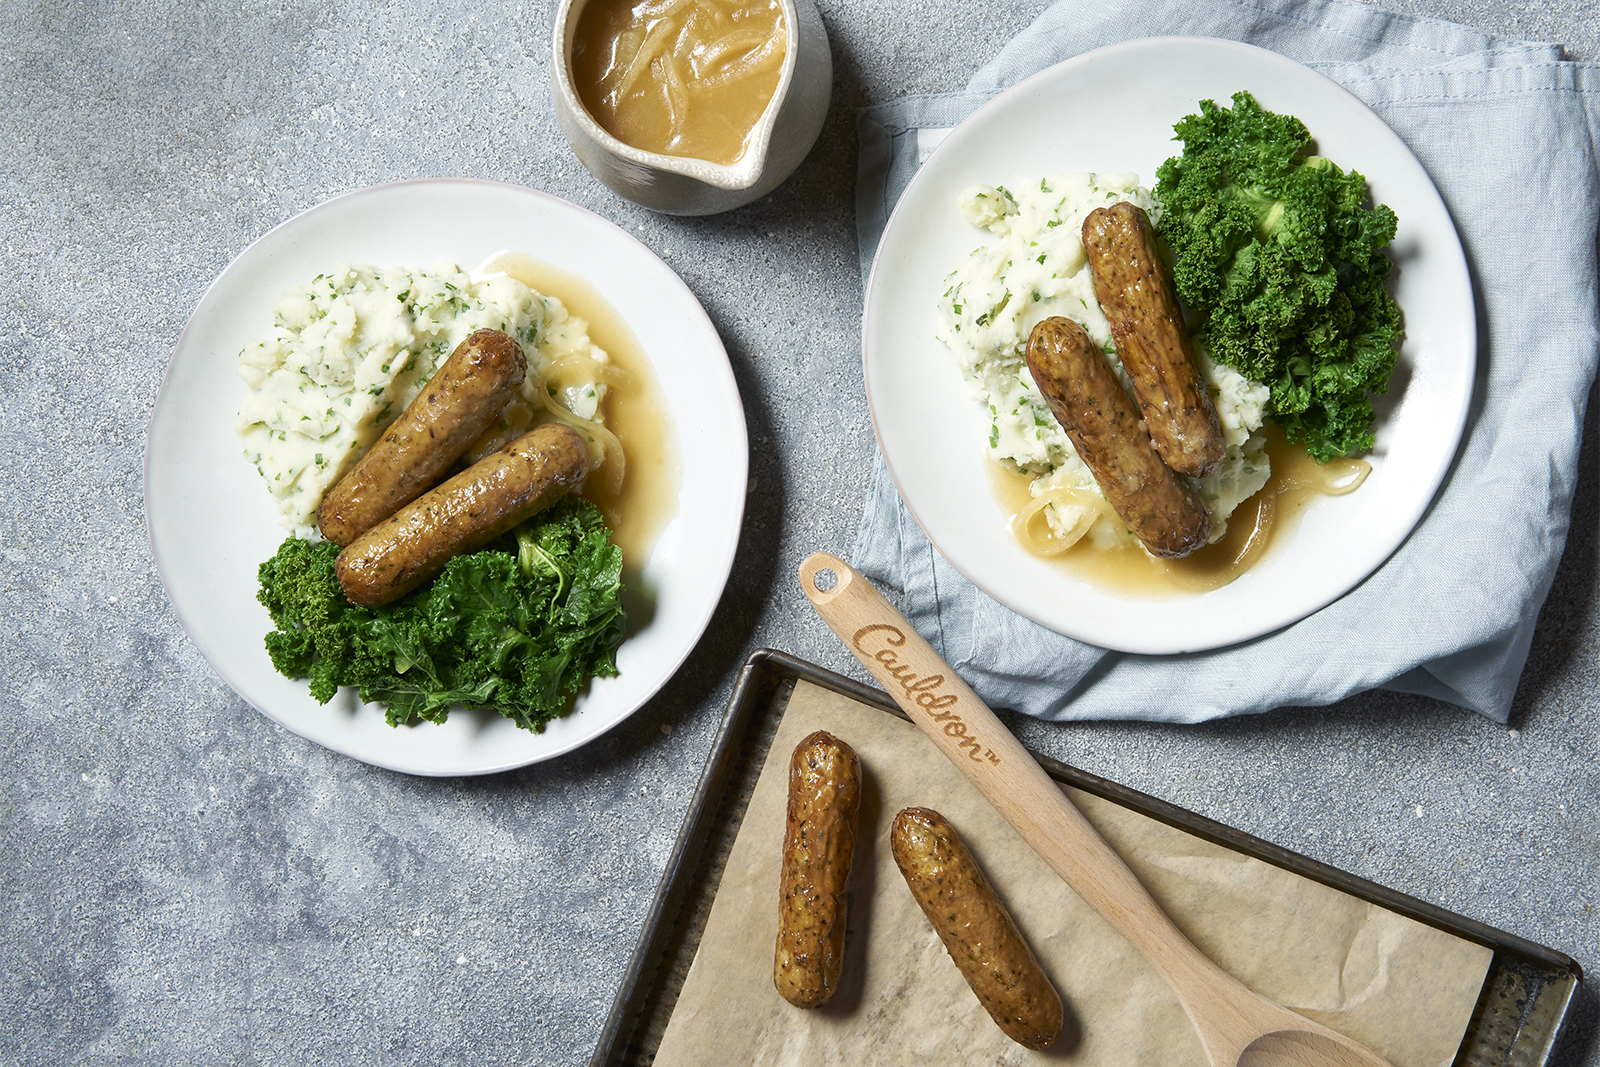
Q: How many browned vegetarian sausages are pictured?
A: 6